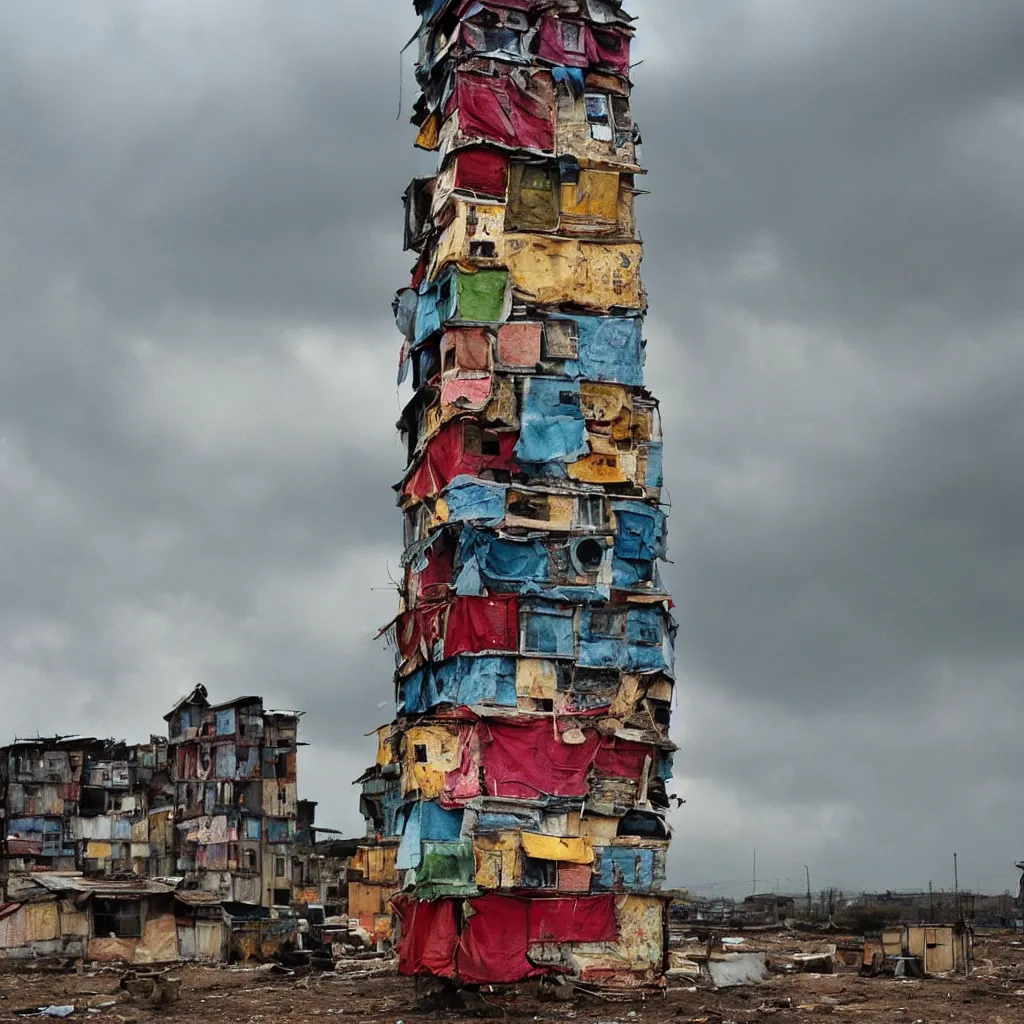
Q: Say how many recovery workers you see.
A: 0